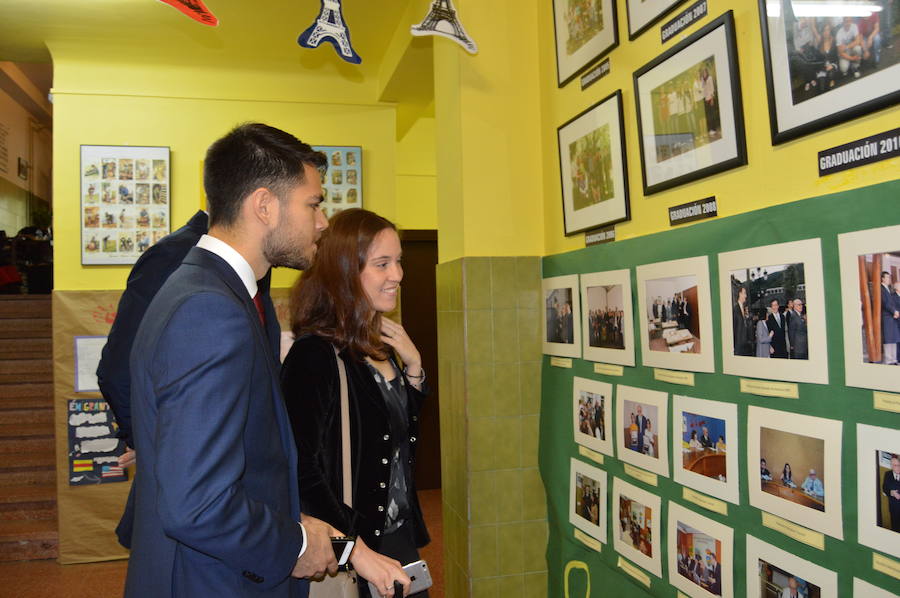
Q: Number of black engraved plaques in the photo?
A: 5